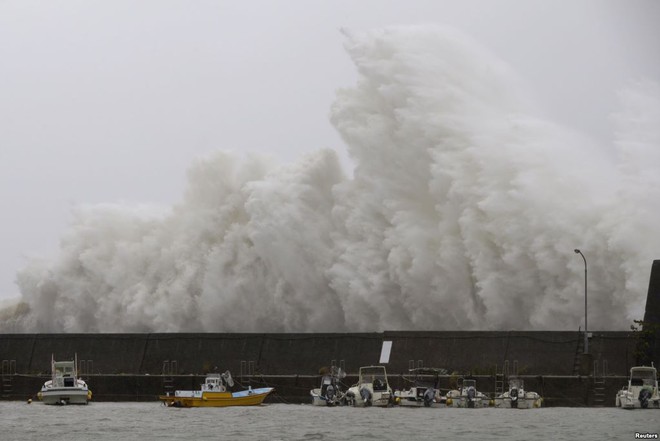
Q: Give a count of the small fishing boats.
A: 8